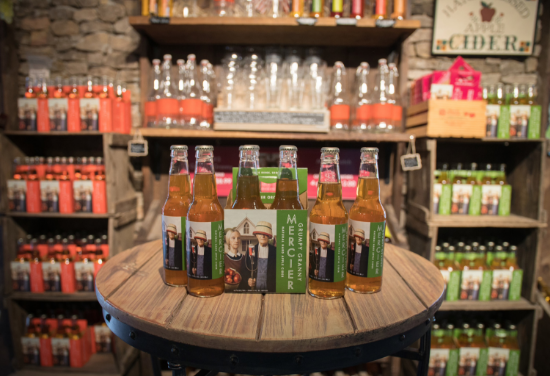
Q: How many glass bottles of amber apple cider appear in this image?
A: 6